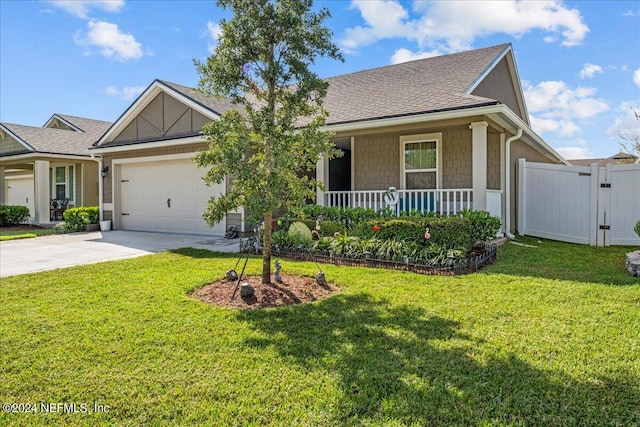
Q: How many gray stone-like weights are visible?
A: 3